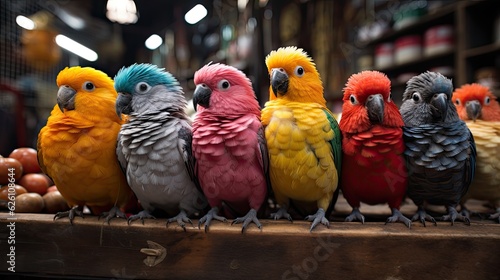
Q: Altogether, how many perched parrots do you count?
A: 7